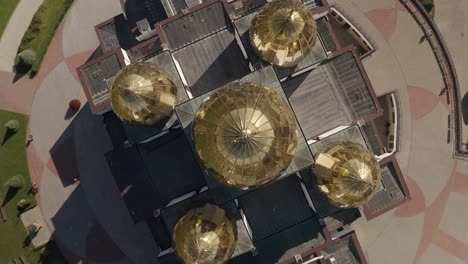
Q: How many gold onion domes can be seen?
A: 5